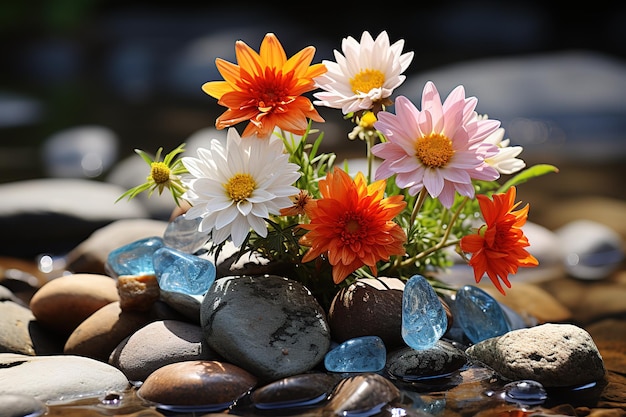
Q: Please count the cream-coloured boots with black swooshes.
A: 0